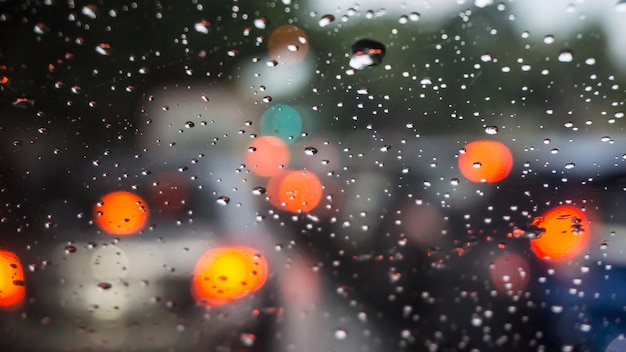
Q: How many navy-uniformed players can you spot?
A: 0